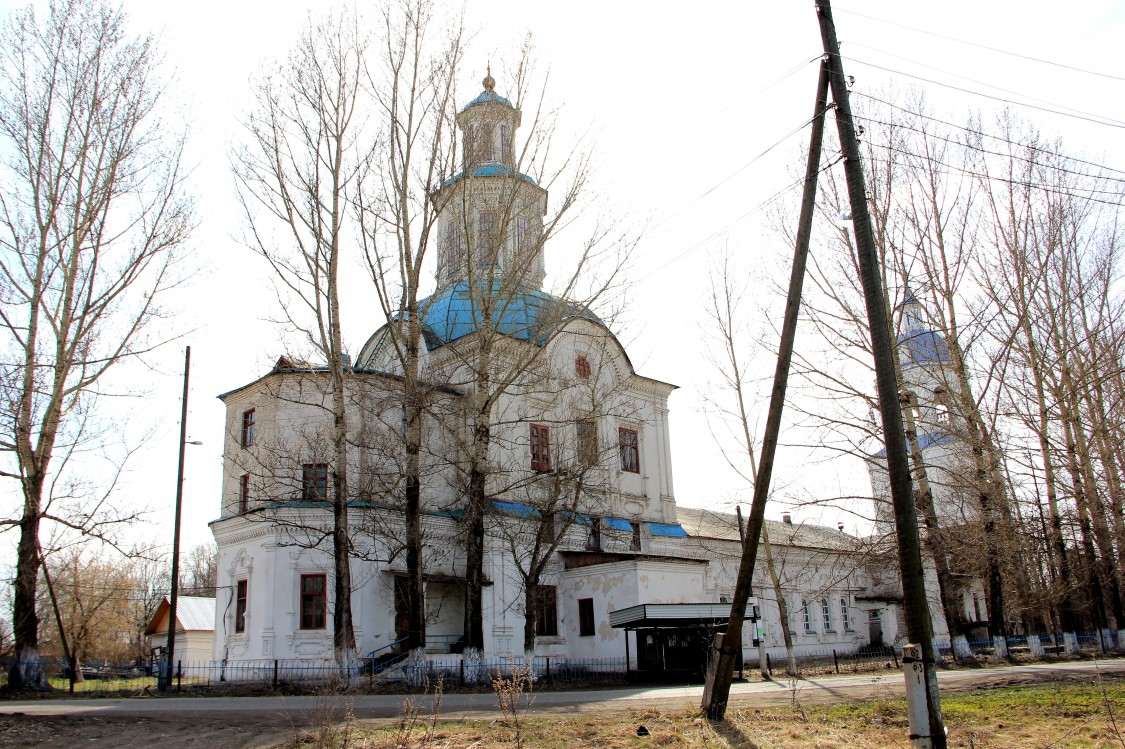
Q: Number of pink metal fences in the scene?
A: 0